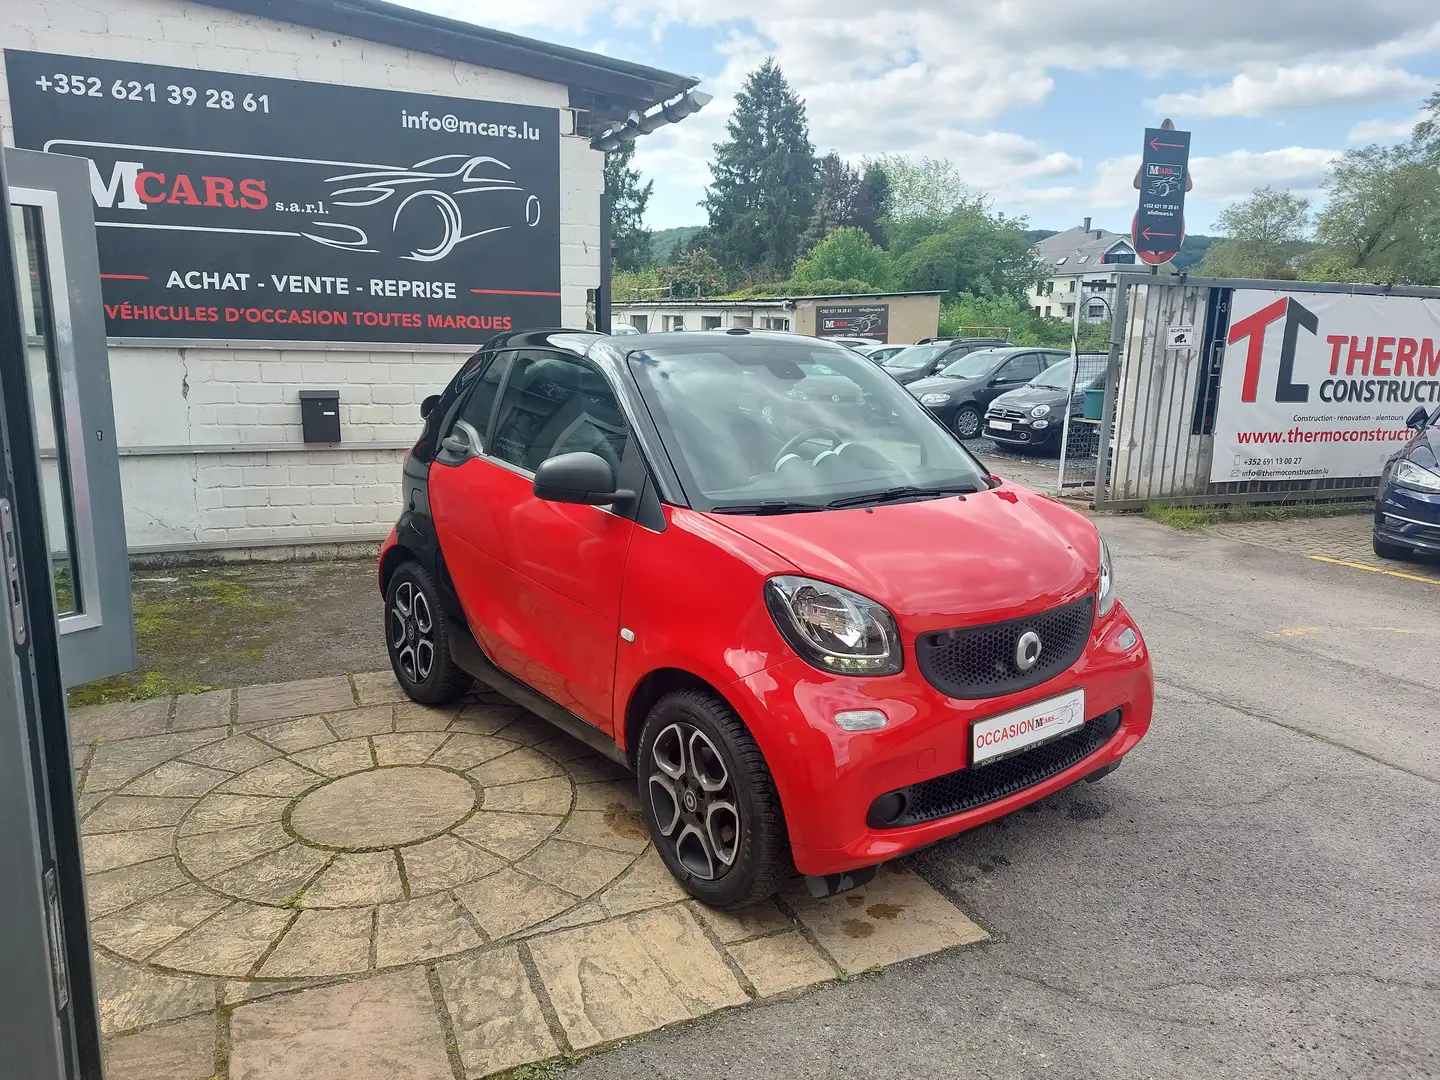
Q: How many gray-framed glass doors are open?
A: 1